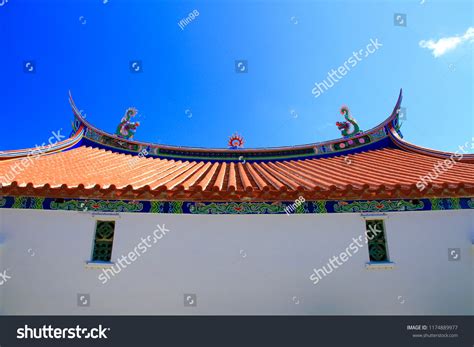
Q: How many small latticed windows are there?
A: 2